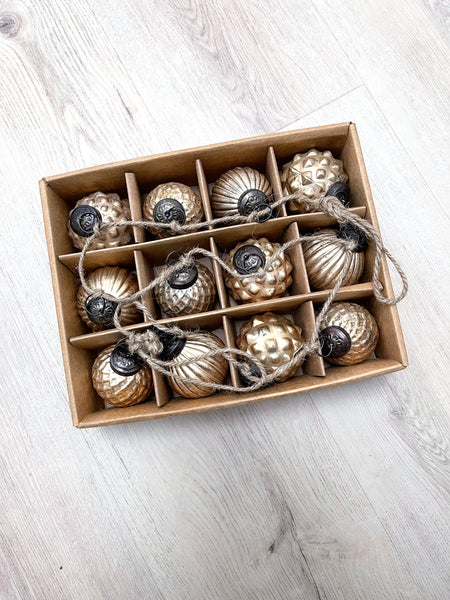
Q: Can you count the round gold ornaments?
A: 12